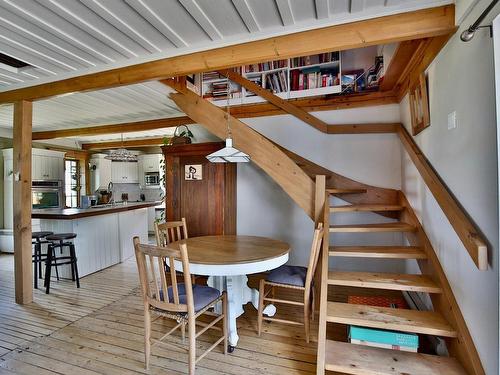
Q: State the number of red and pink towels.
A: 0